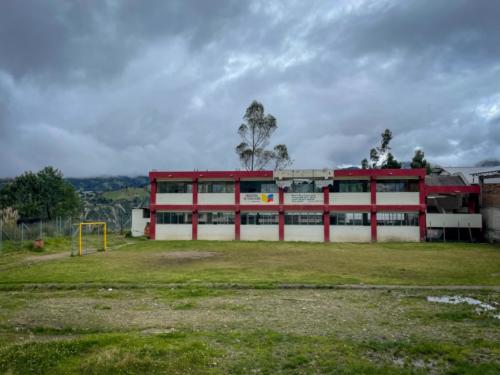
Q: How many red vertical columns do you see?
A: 7